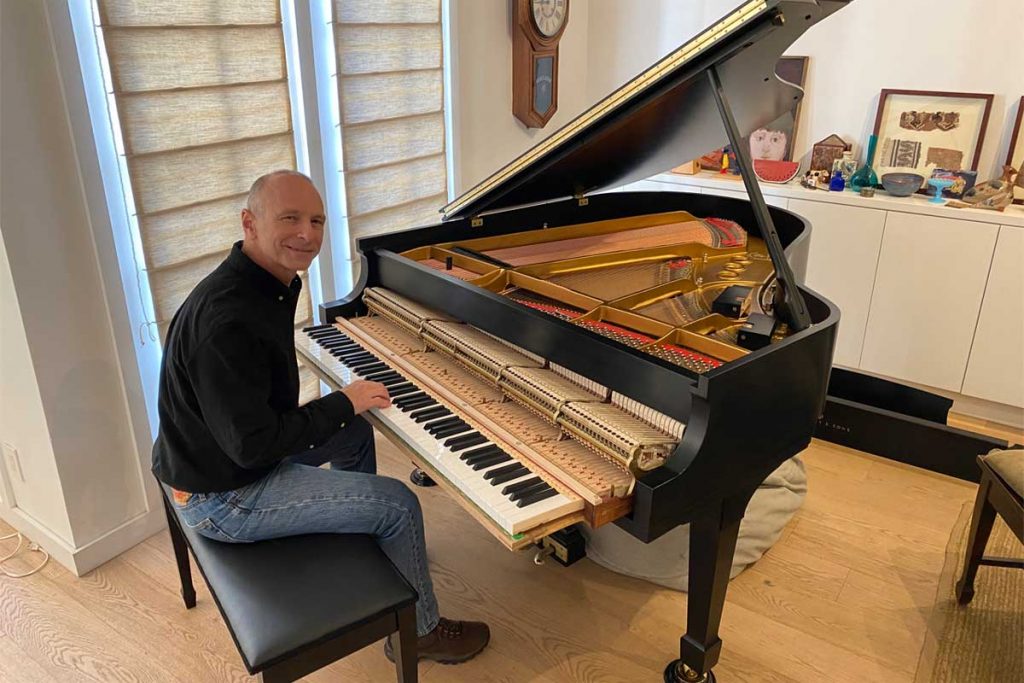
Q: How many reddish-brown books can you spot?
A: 0